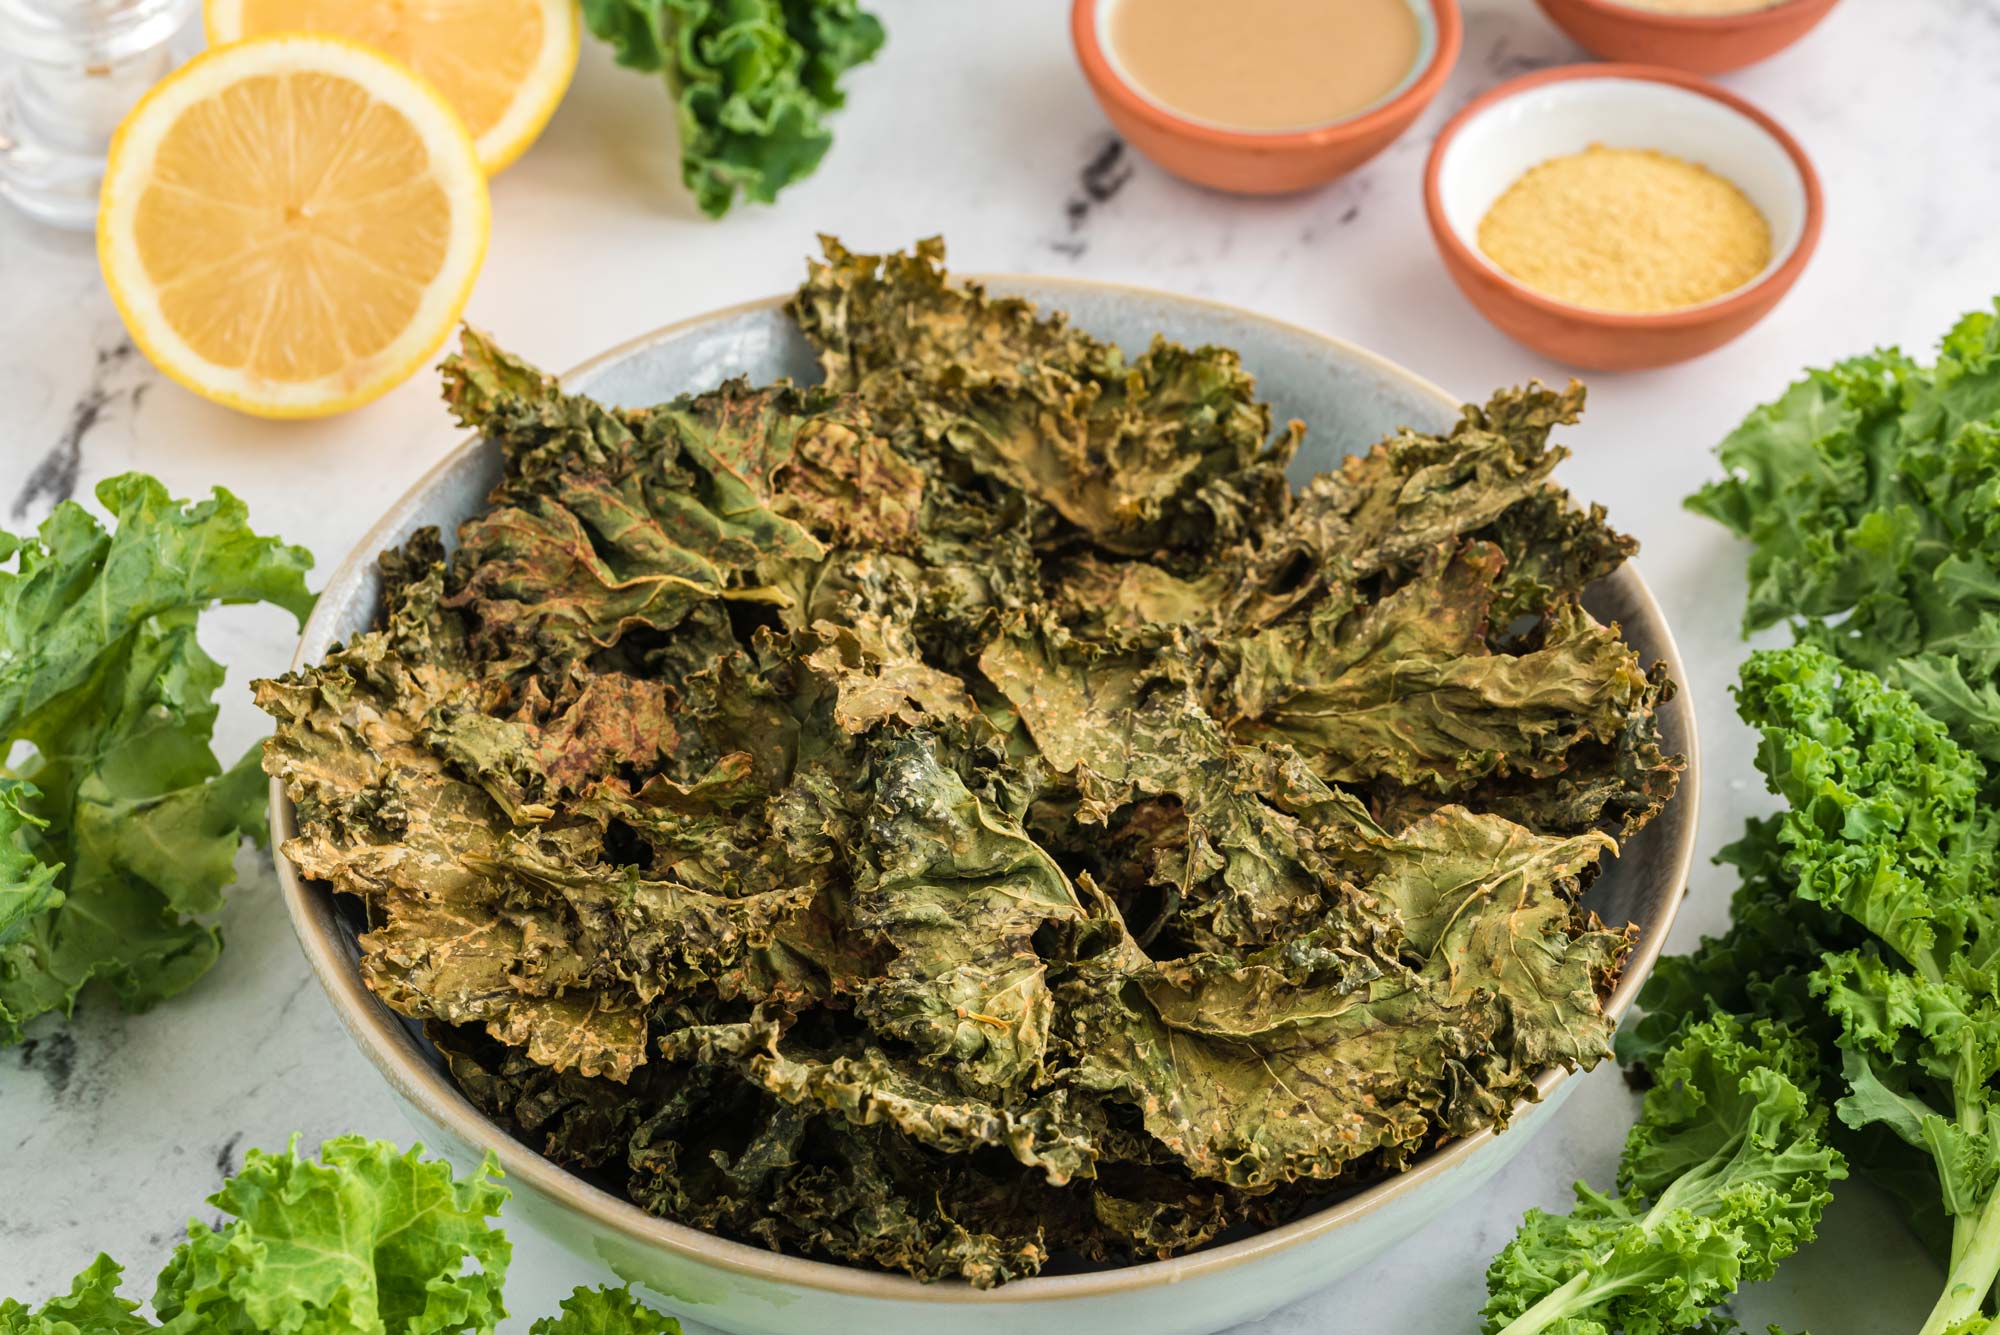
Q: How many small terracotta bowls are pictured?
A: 3